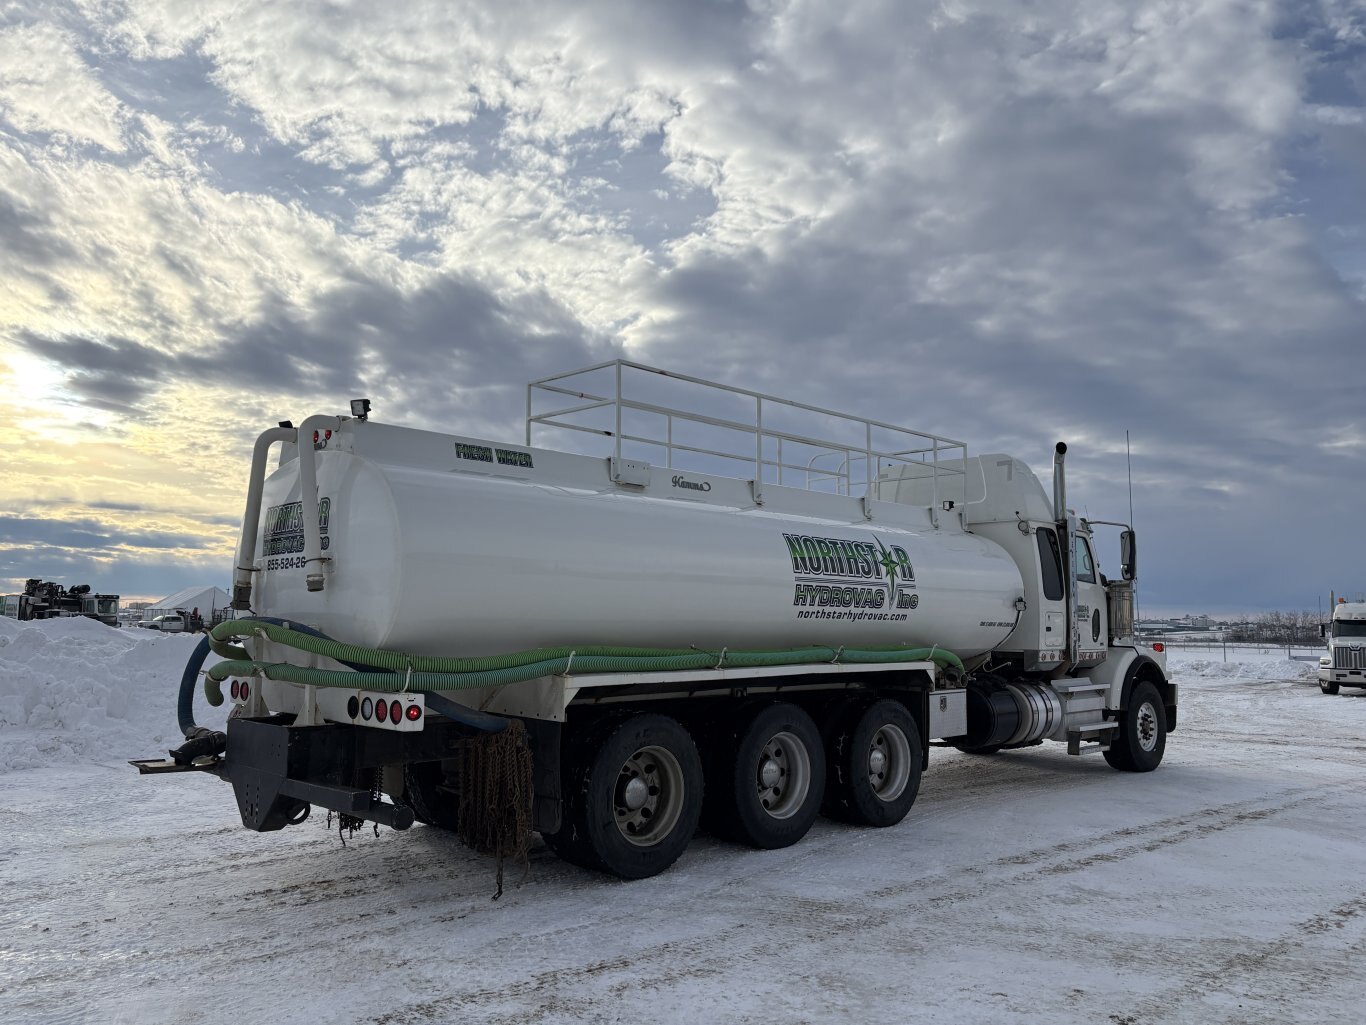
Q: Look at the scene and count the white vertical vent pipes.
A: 2